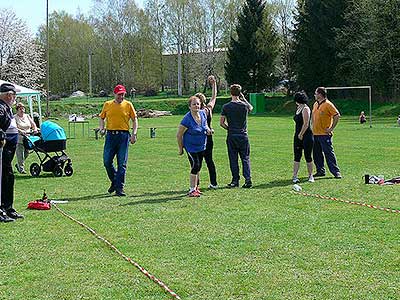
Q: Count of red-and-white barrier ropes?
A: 2